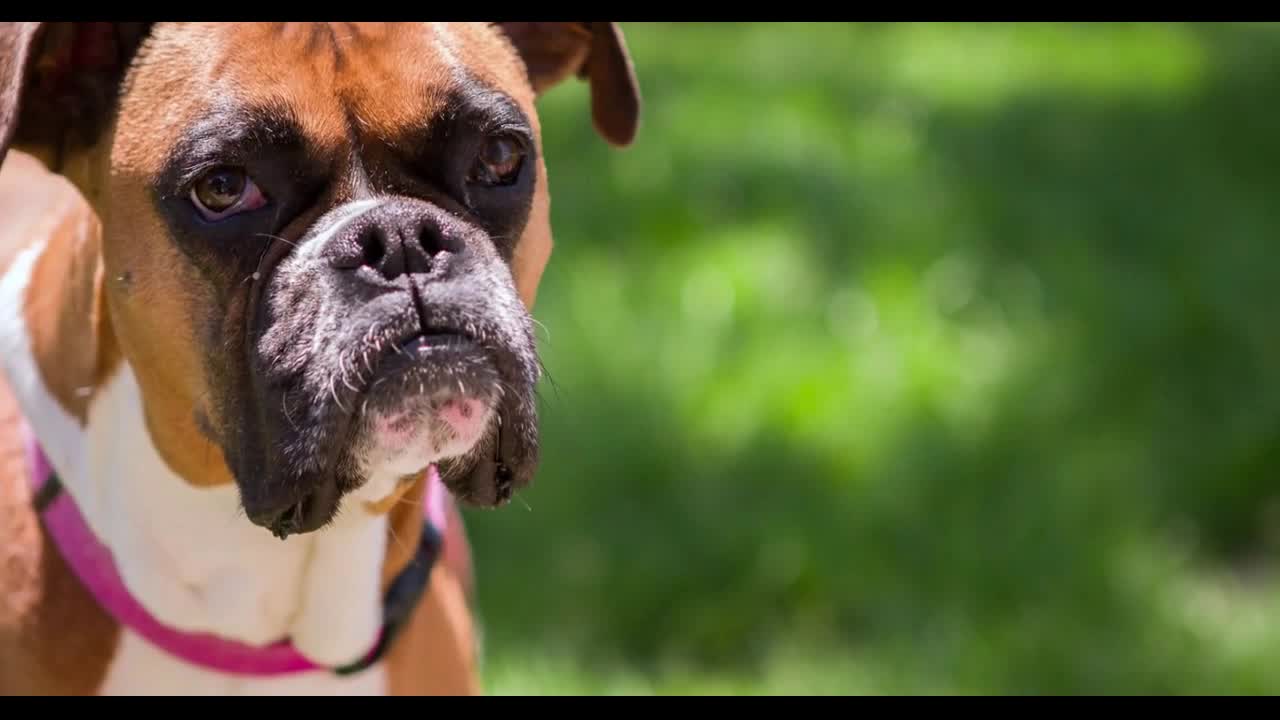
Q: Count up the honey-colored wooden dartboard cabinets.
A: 0